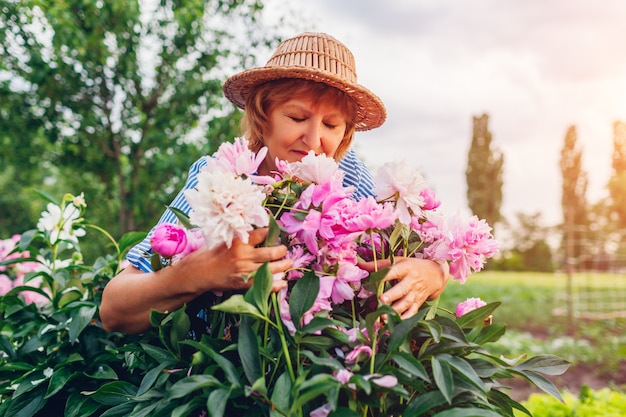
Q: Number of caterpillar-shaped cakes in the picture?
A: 0